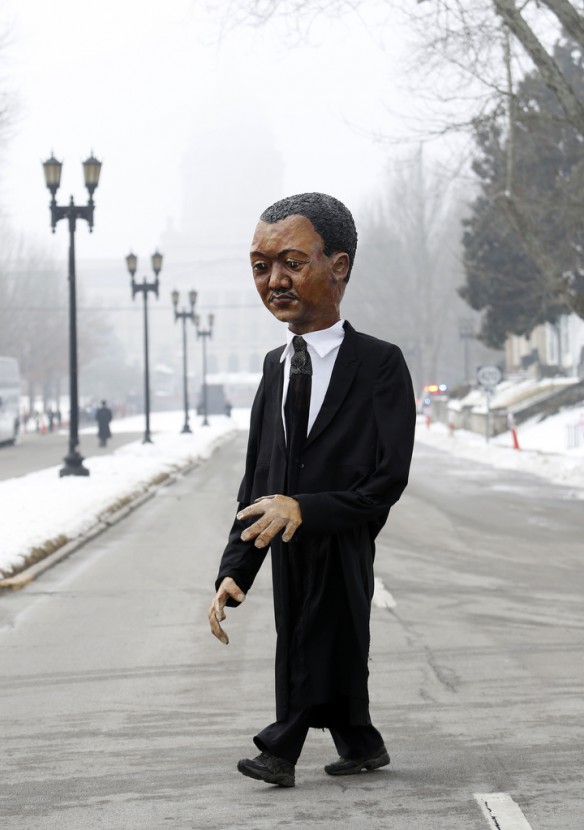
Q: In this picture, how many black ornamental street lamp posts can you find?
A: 4